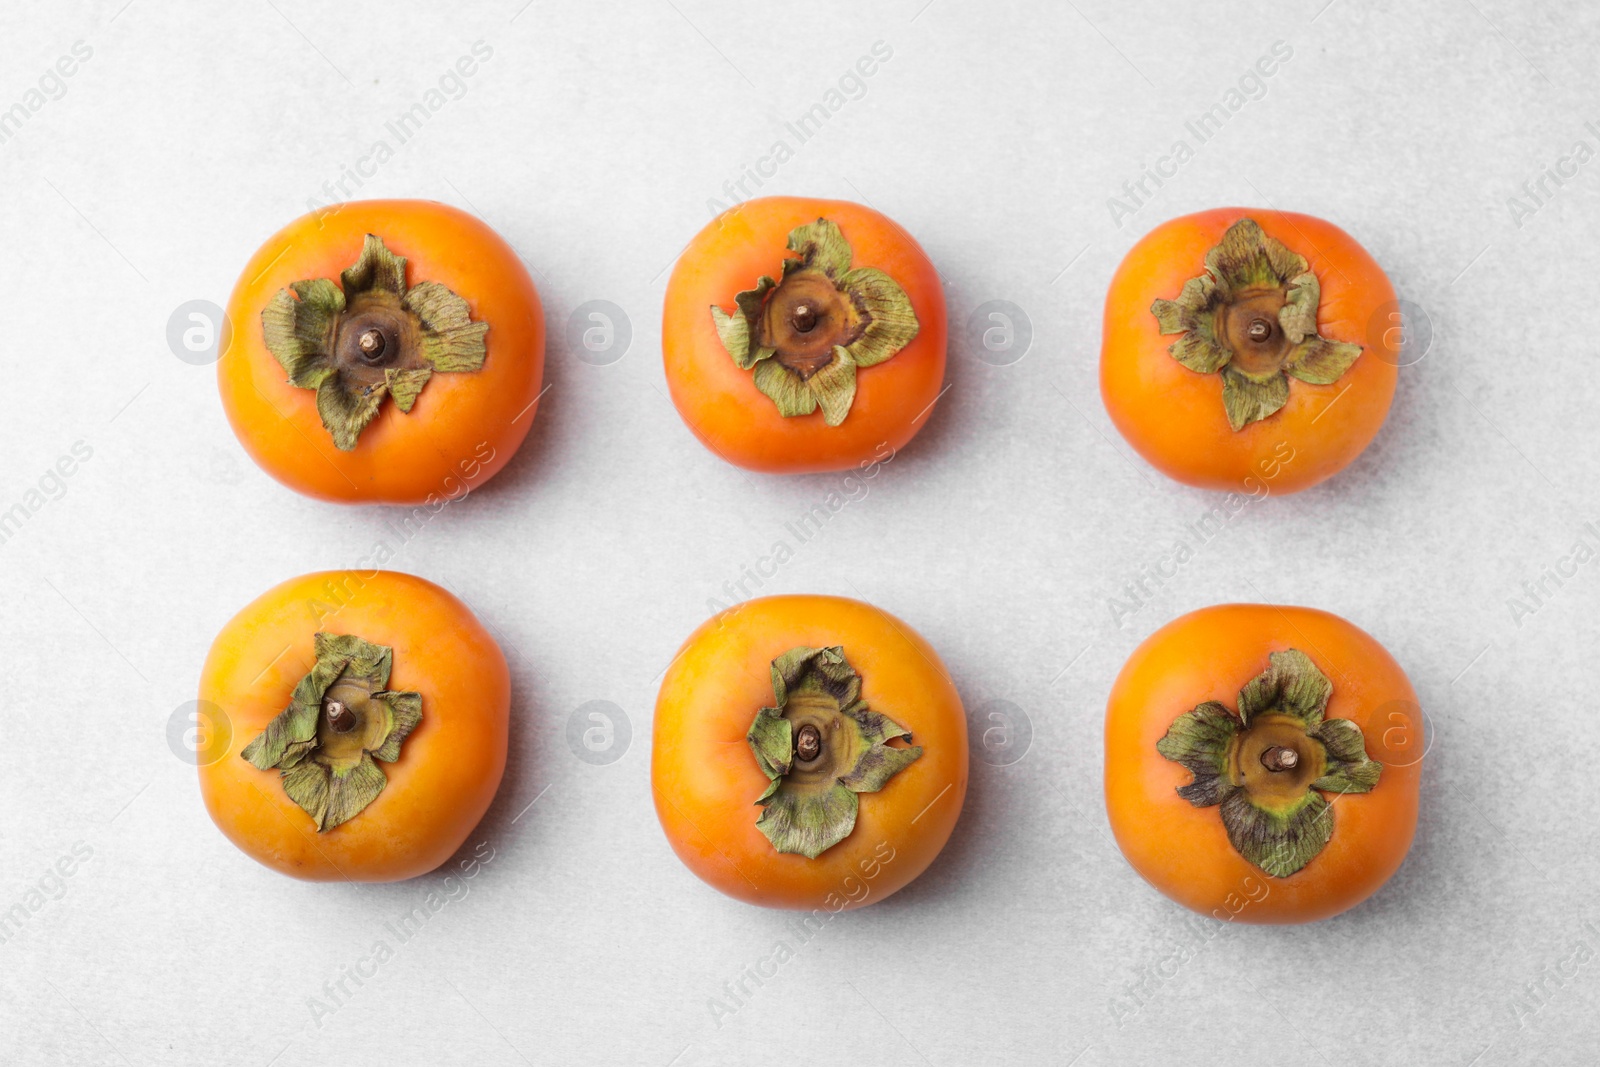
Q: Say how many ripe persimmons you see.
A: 6